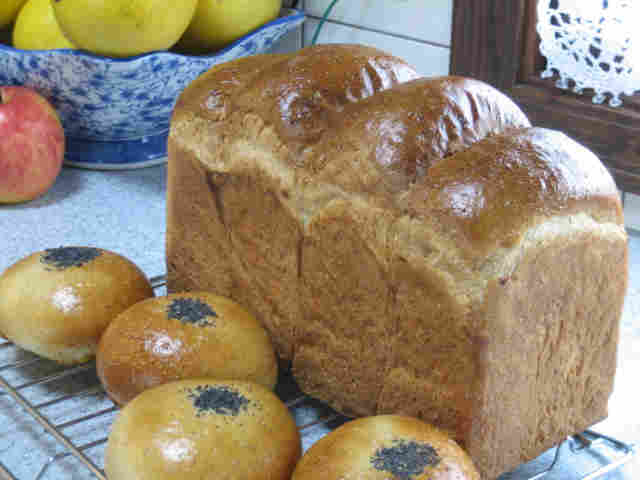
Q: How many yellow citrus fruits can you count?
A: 4